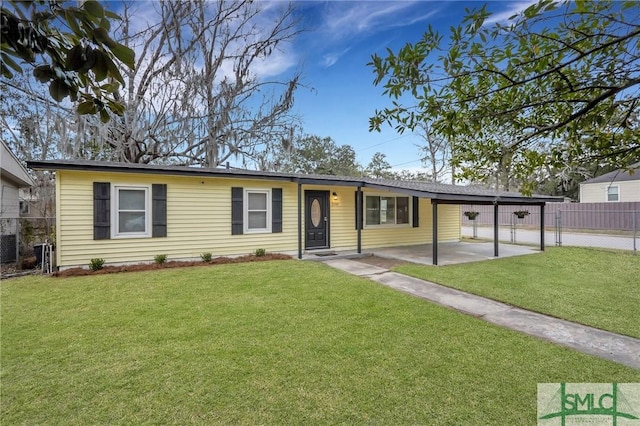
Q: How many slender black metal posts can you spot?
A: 5